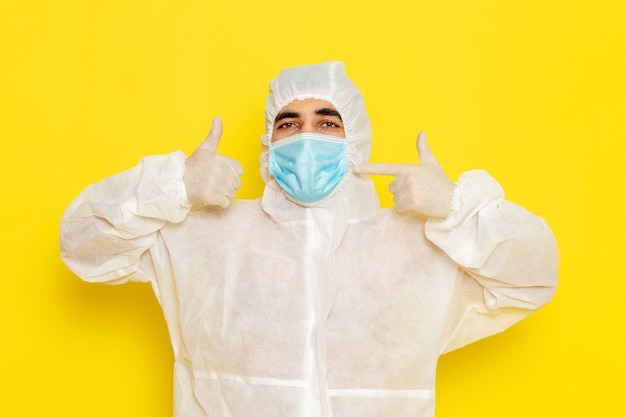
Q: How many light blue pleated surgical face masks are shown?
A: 1